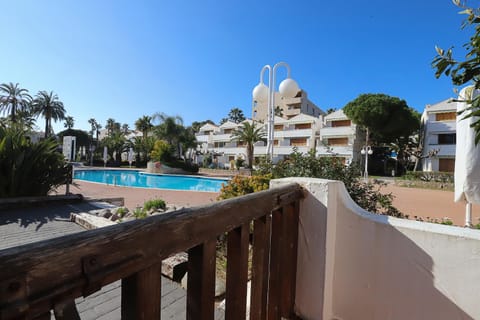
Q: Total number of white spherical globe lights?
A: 4